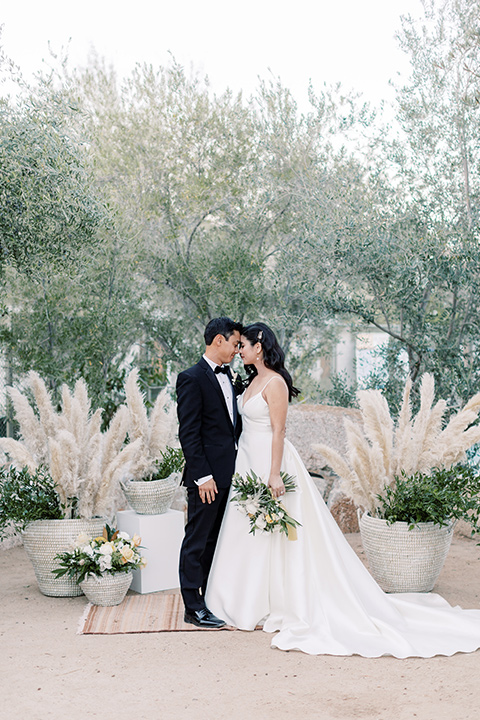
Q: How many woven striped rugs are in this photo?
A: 1